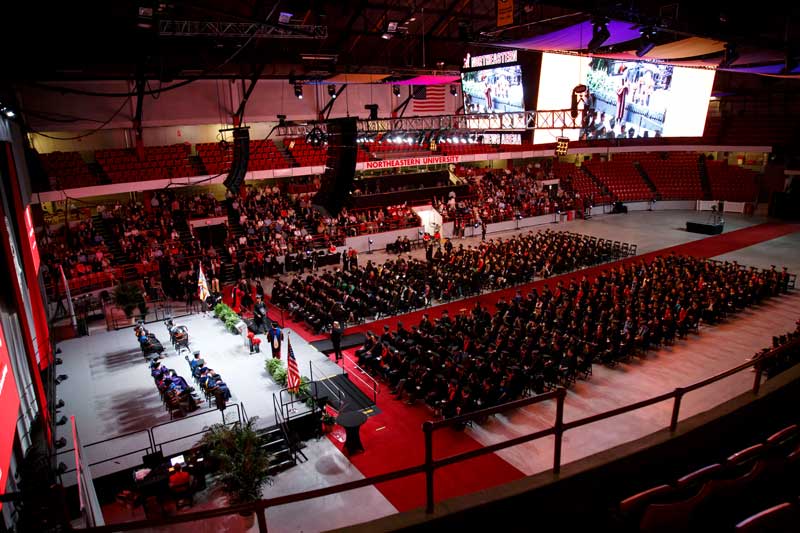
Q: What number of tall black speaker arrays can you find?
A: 2